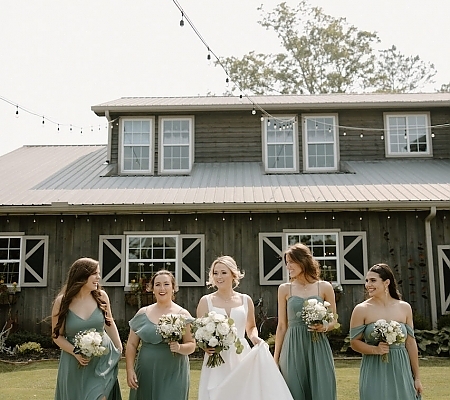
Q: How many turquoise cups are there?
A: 0